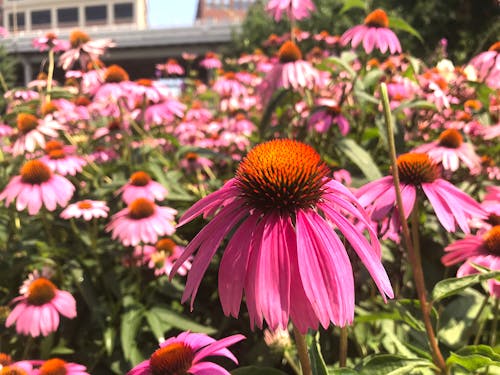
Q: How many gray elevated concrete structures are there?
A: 1